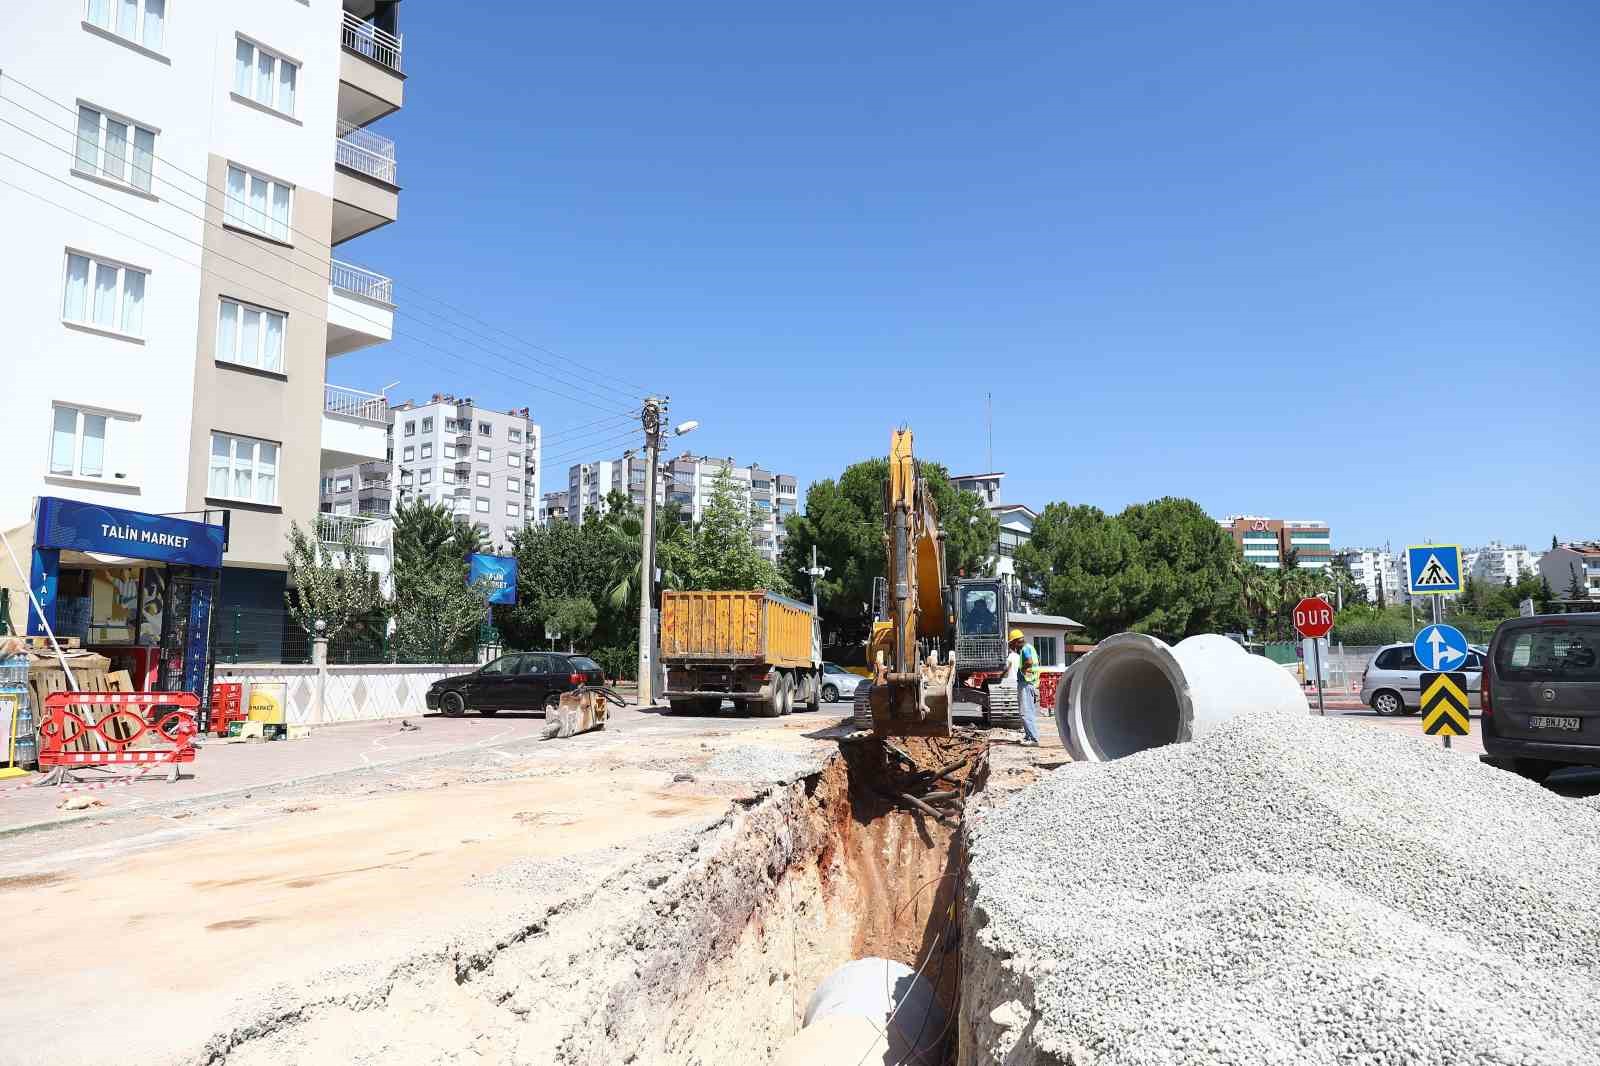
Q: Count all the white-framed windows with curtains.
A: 8